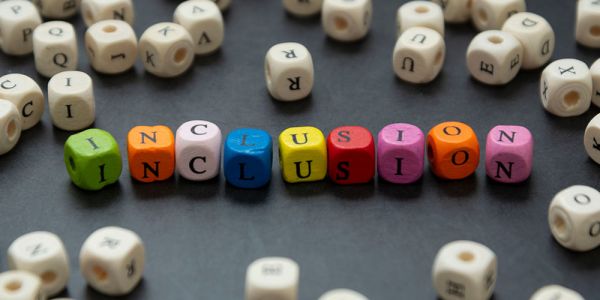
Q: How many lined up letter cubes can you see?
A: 9